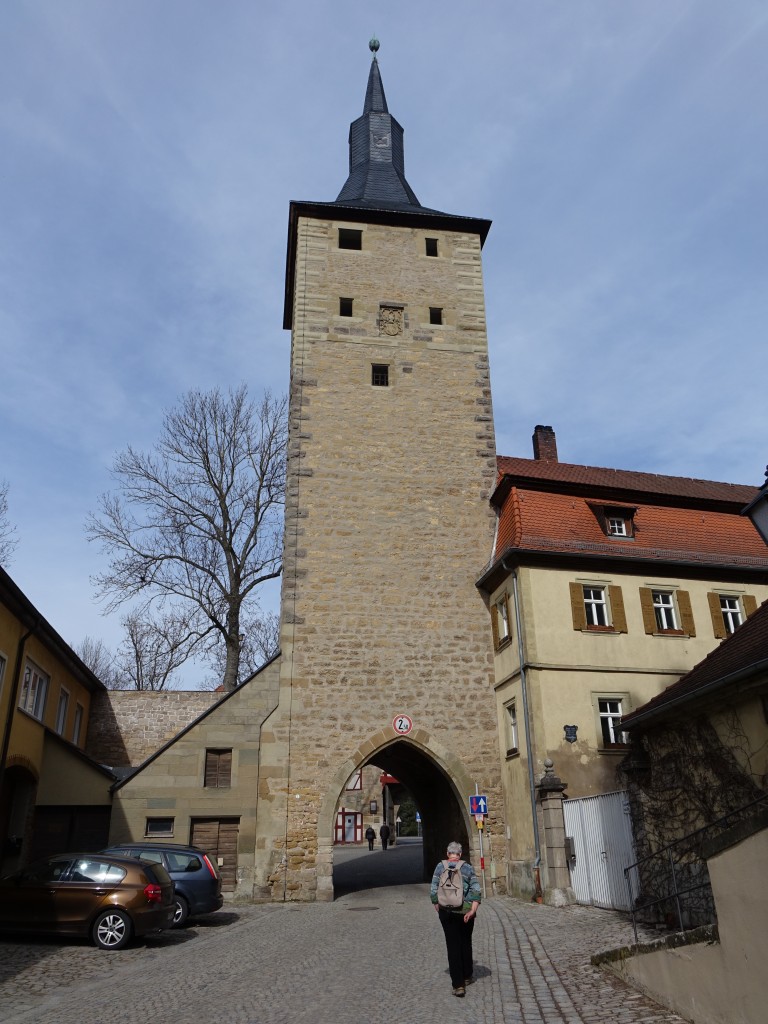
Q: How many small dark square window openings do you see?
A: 5